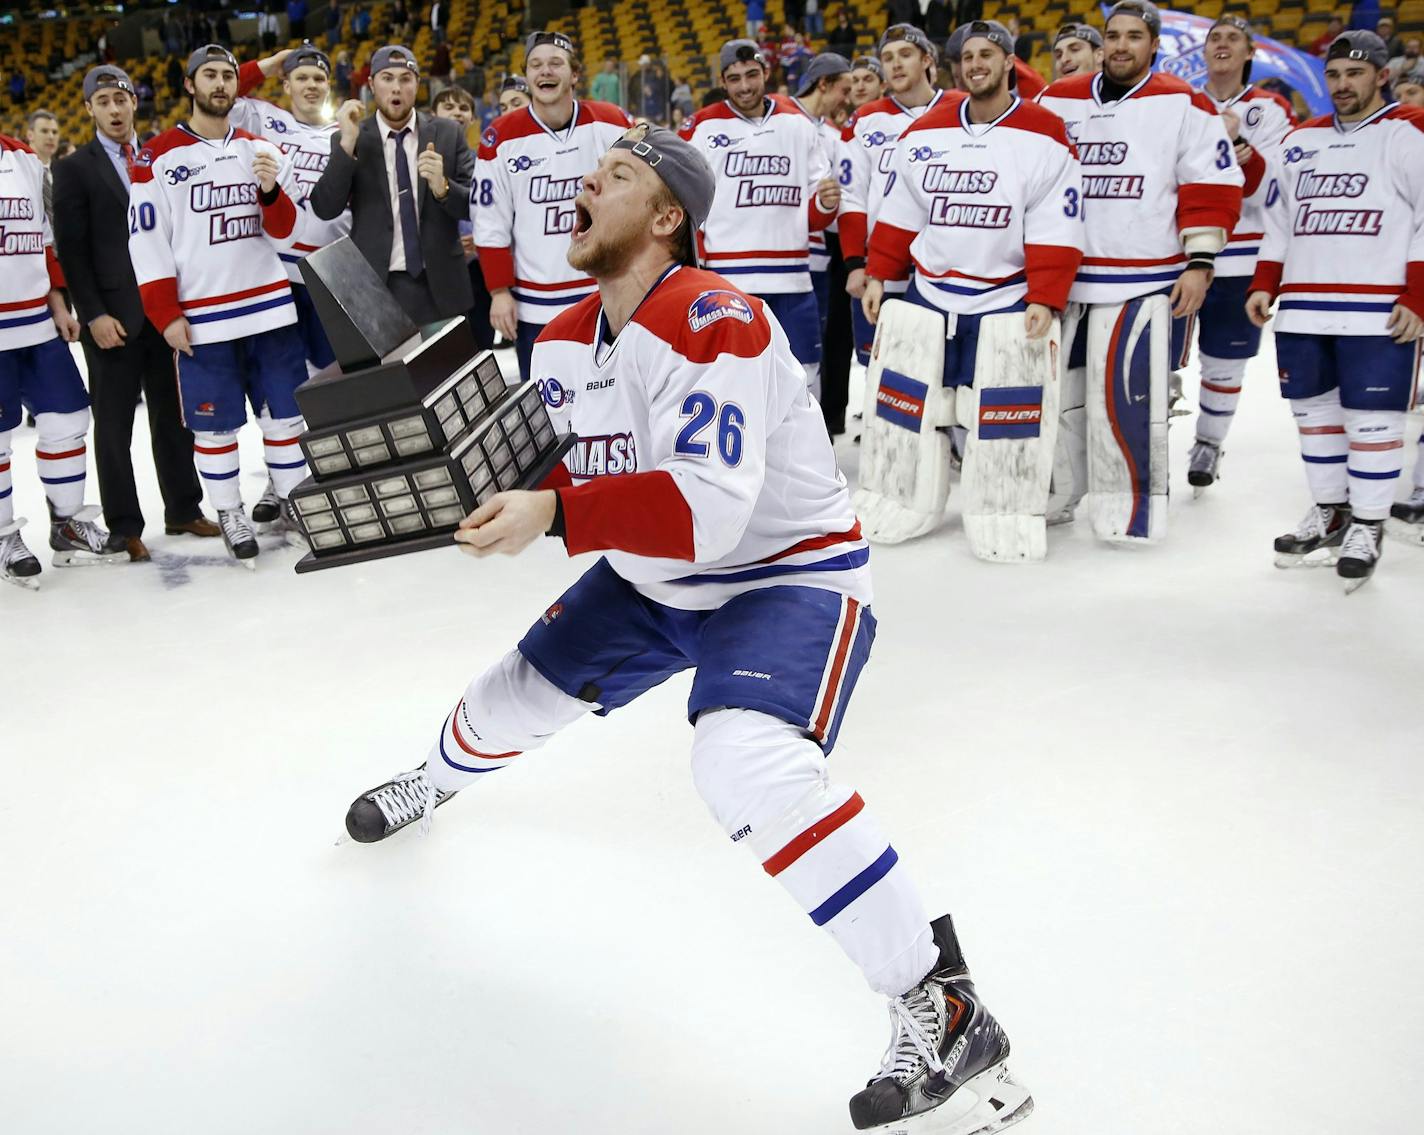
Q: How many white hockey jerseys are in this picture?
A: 12